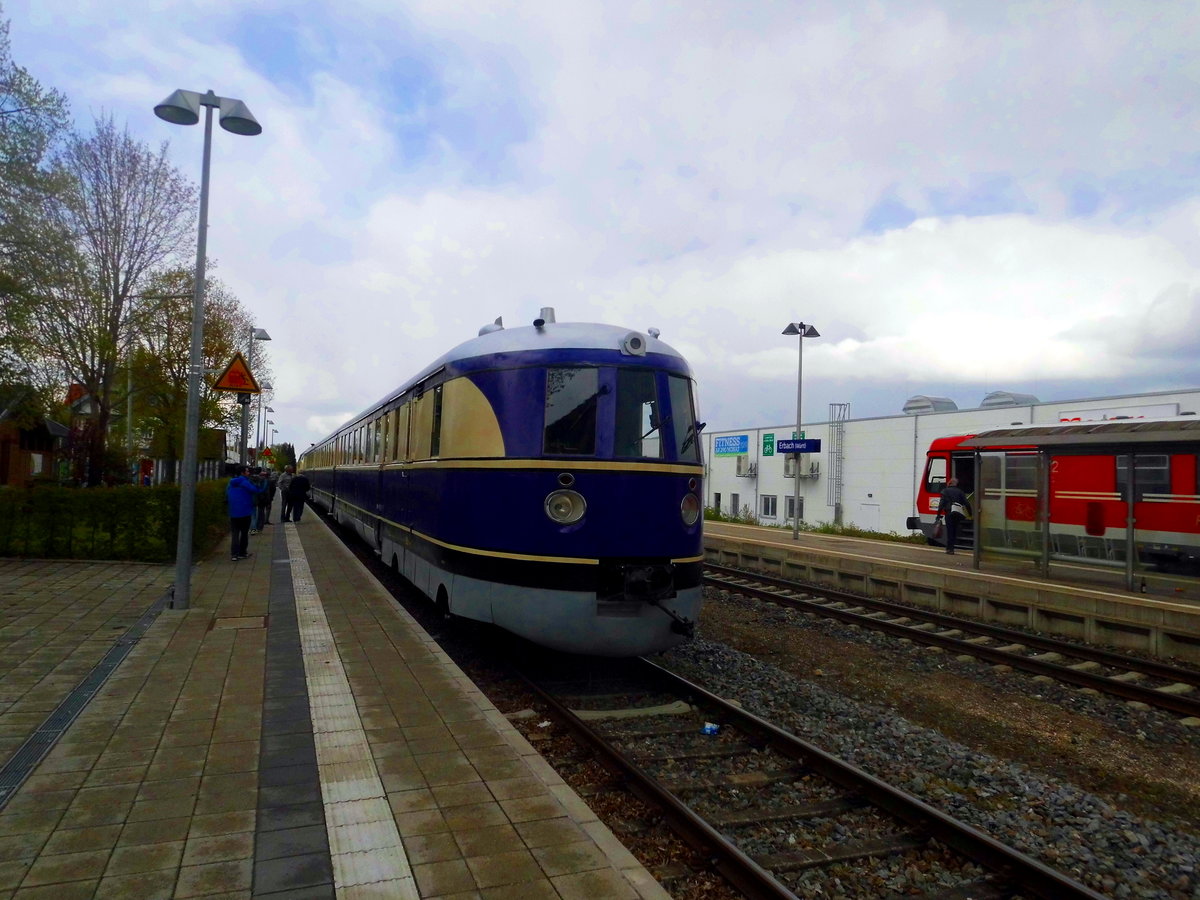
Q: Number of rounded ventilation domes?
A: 2